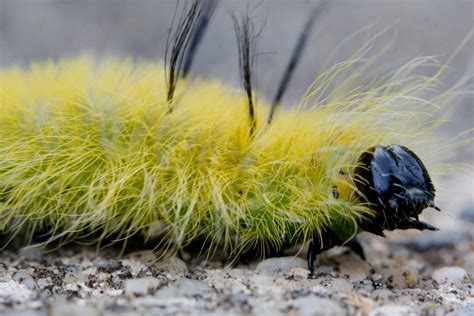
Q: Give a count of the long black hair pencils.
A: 4